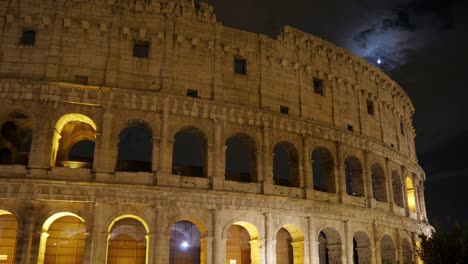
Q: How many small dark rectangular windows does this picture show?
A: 11